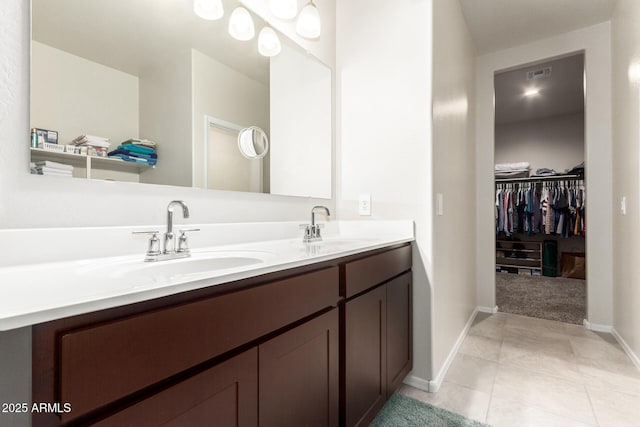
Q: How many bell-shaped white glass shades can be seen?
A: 5